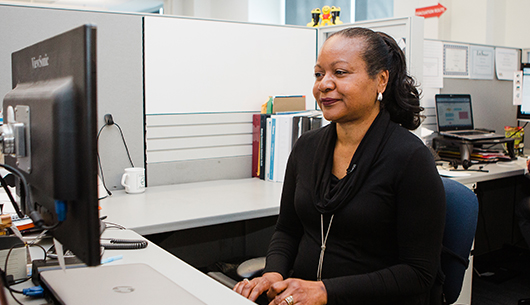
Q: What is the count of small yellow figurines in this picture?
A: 3